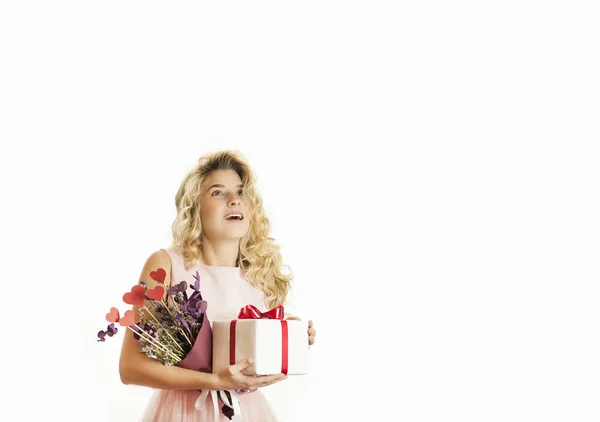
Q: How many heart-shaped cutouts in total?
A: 5